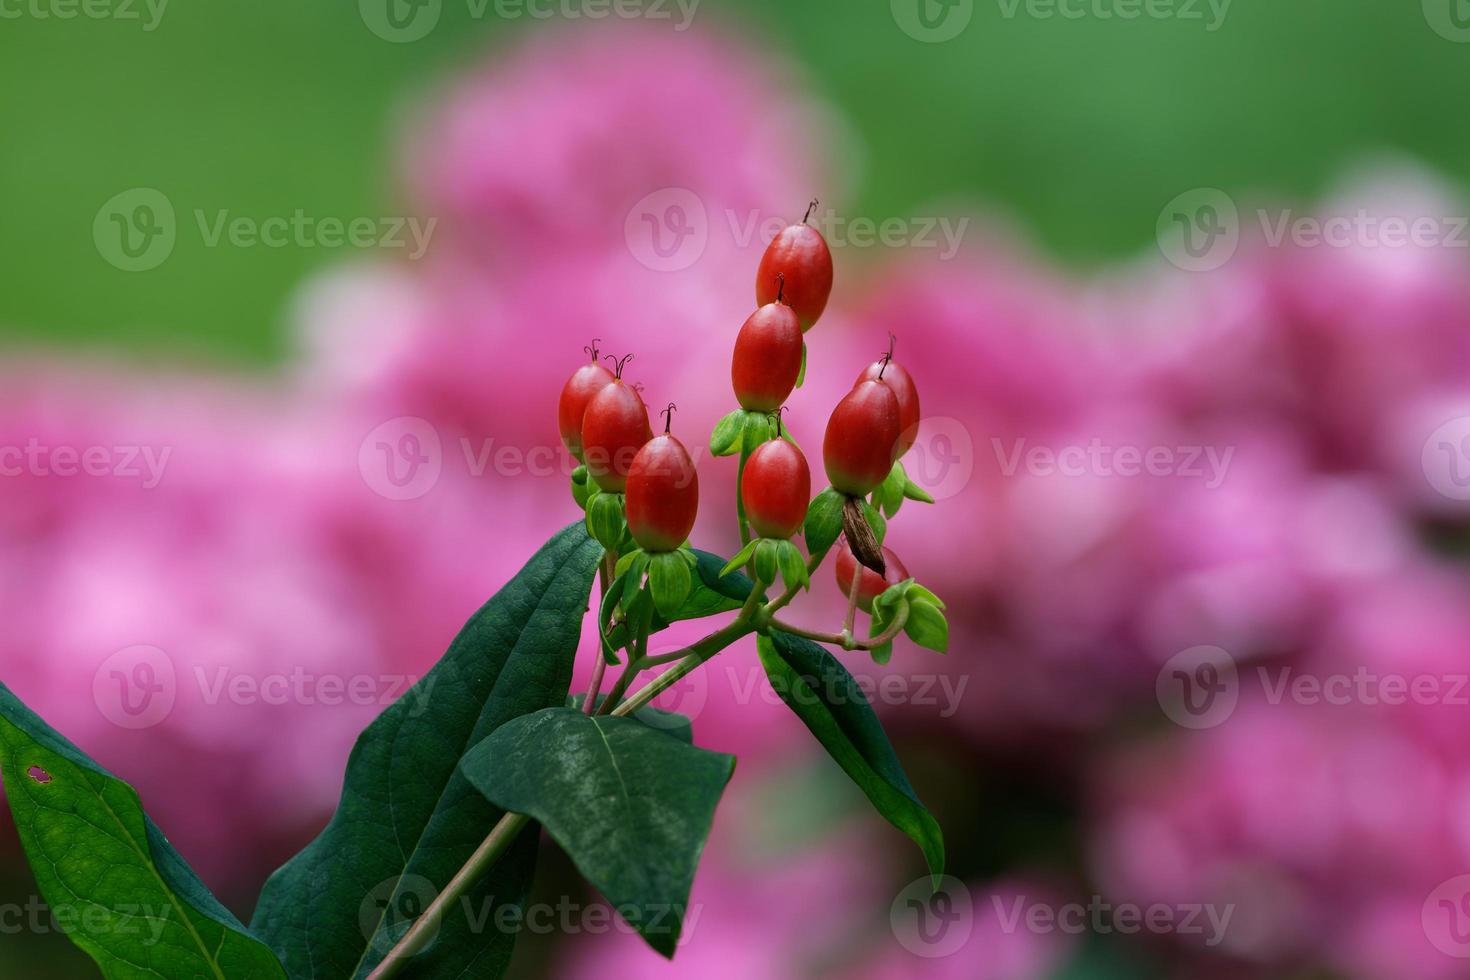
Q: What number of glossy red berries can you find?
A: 9